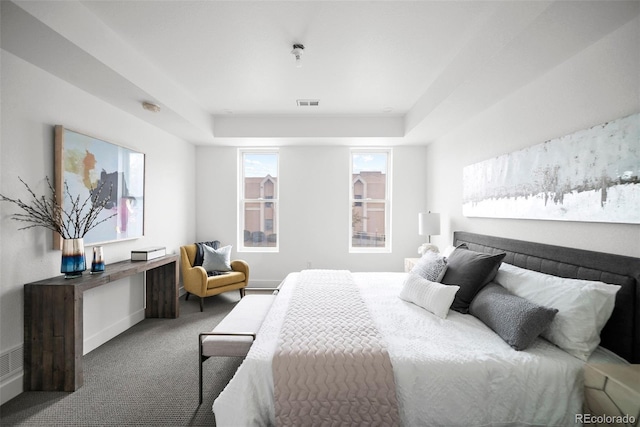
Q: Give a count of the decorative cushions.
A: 5